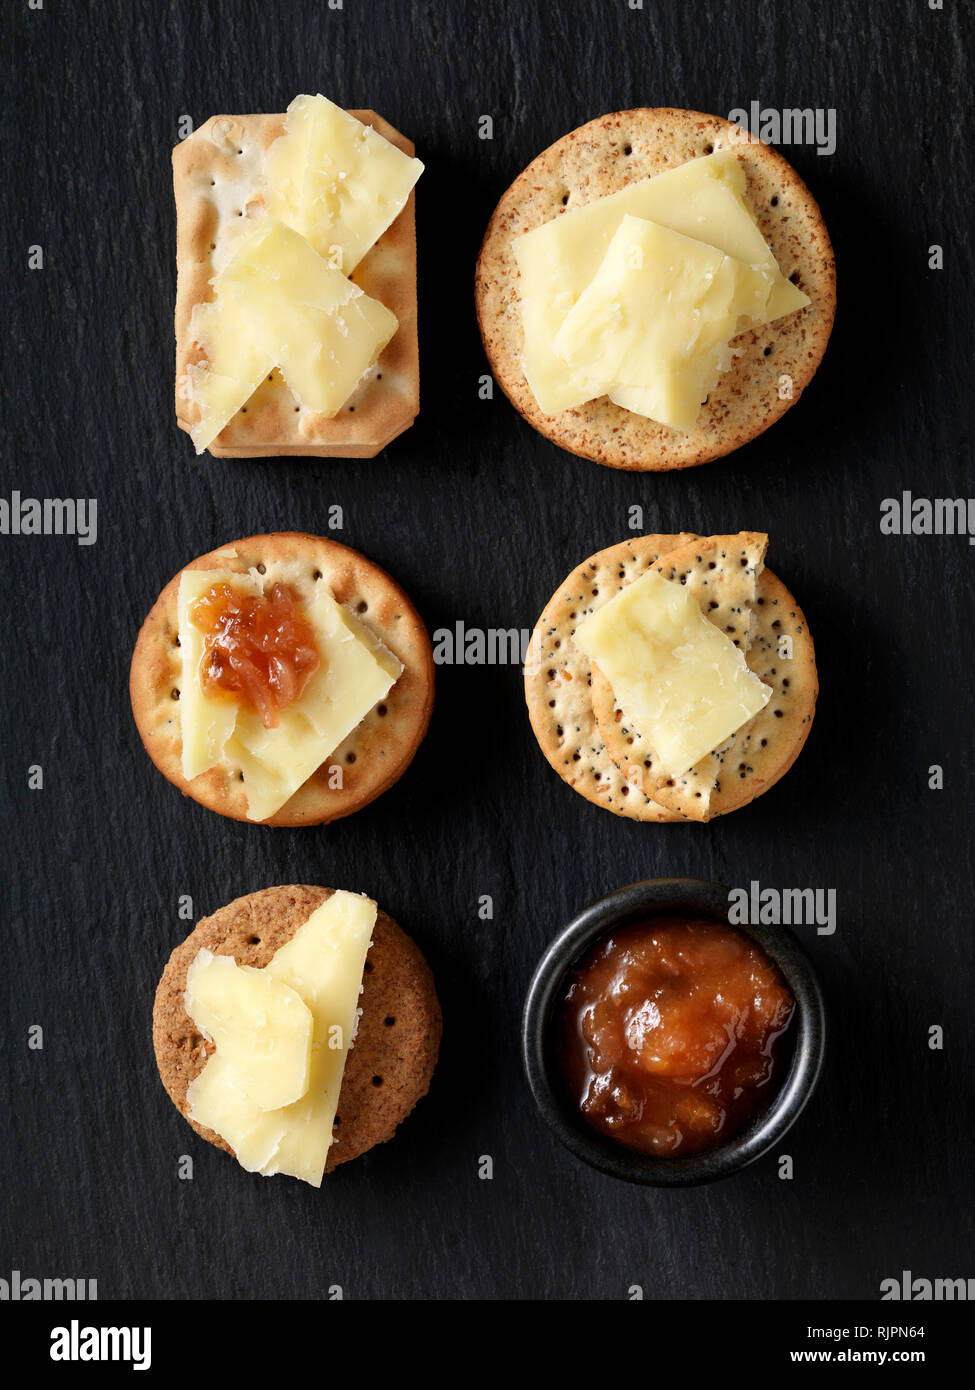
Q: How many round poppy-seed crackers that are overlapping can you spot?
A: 2